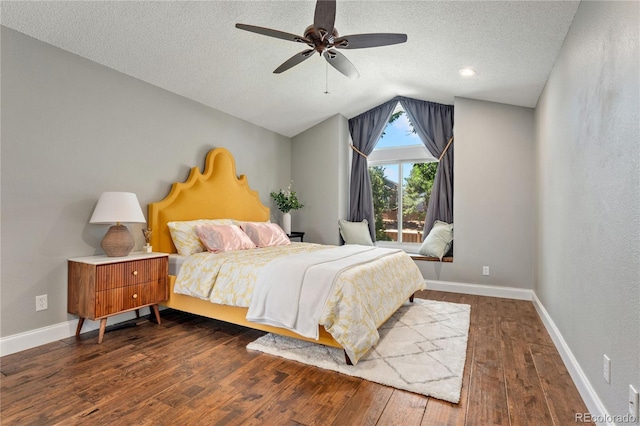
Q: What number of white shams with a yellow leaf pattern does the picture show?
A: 2